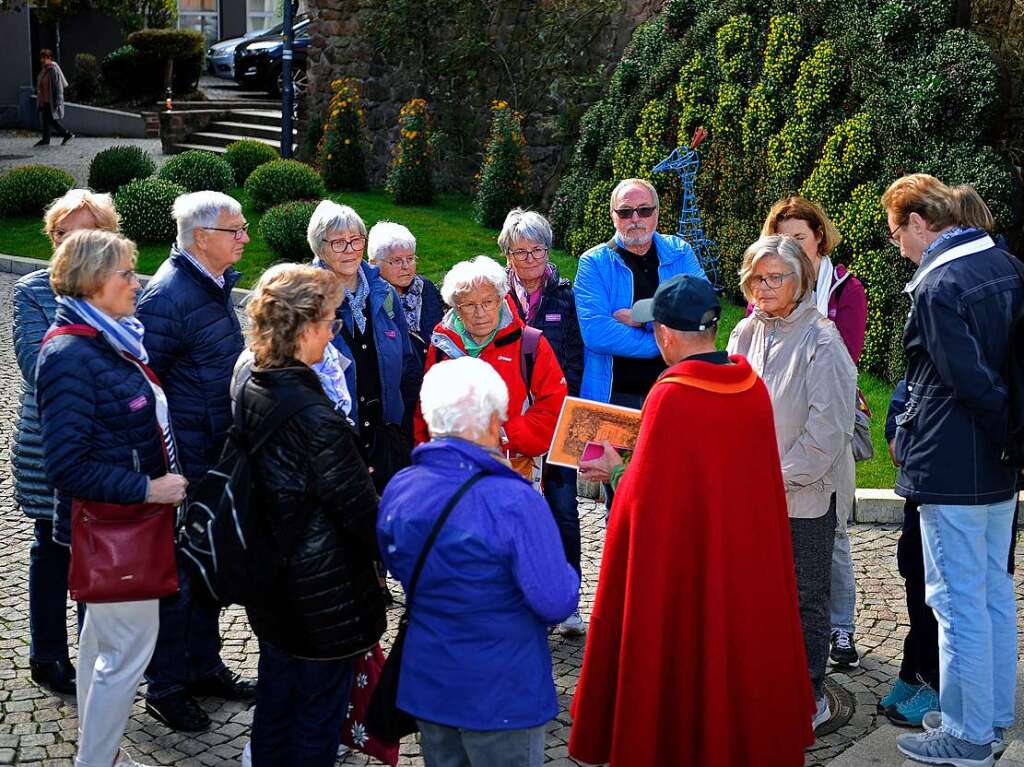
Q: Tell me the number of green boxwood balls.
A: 7